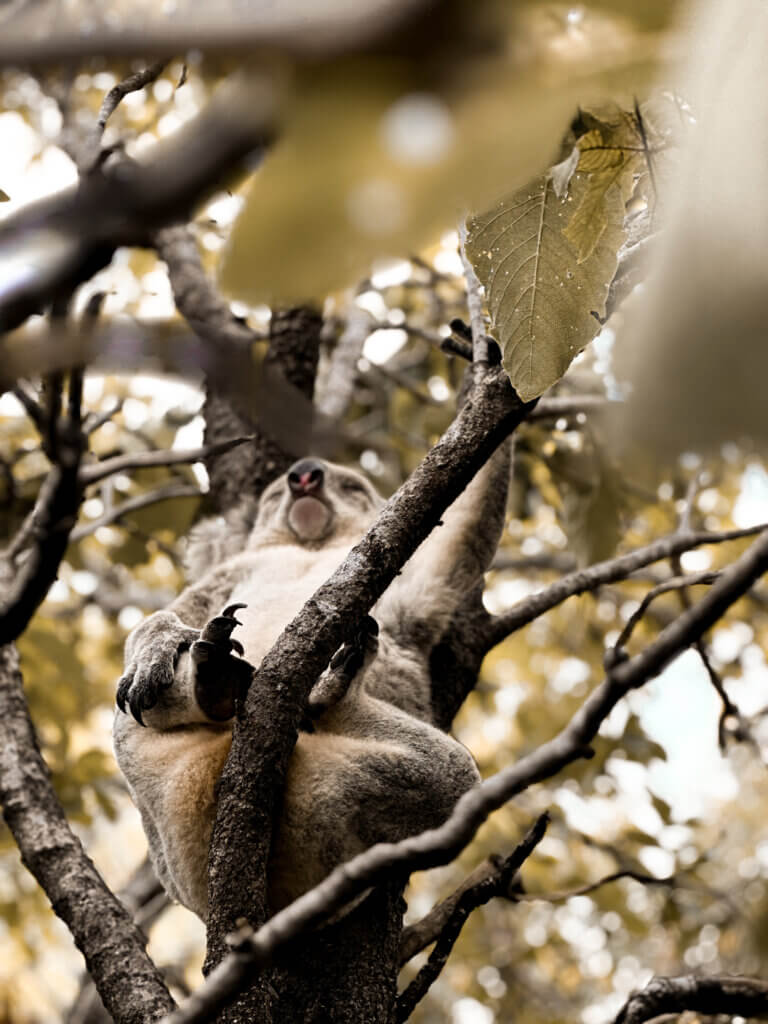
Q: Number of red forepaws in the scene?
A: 0